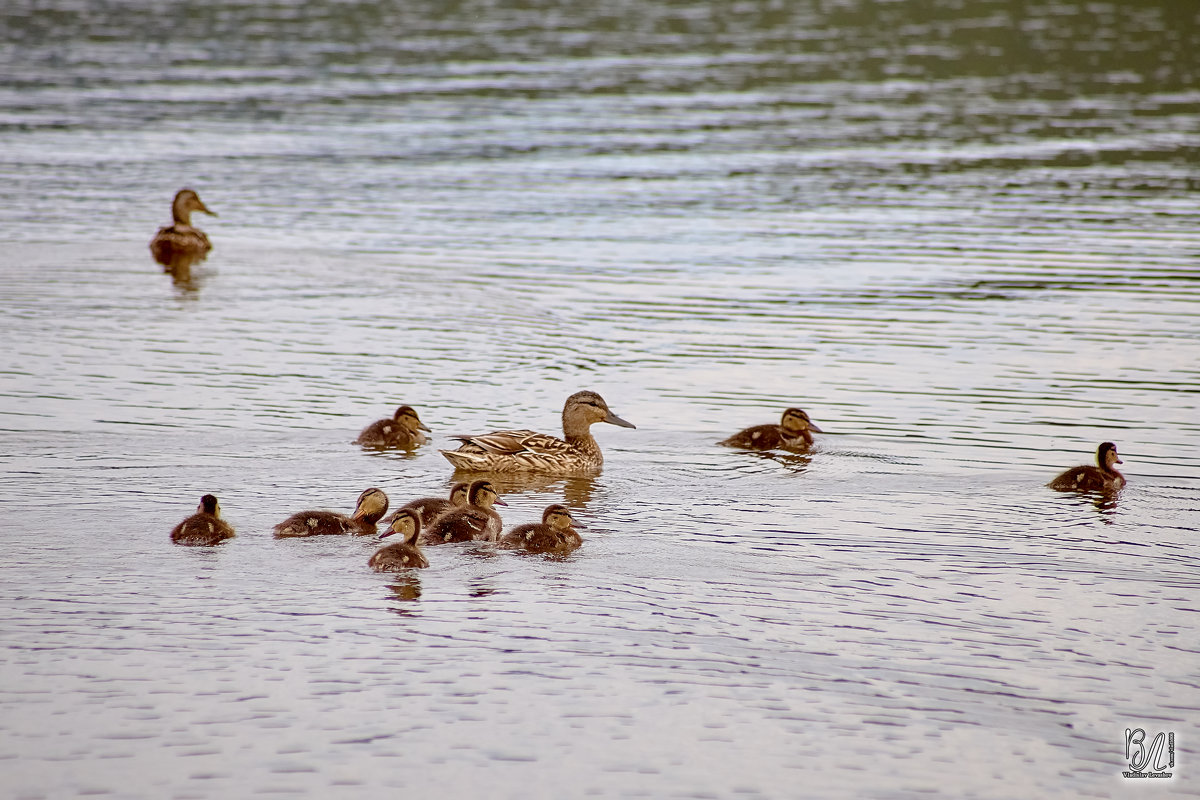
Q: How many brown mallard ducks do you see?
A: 11